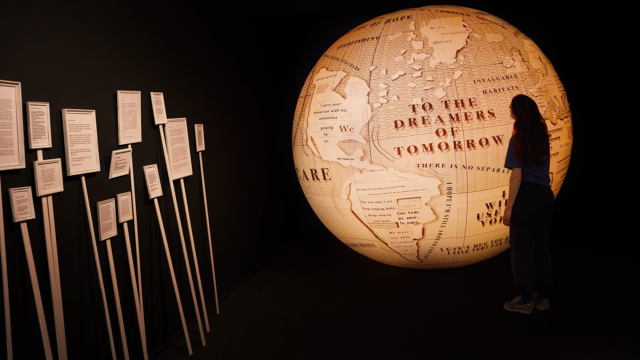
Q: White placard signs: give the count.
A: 13